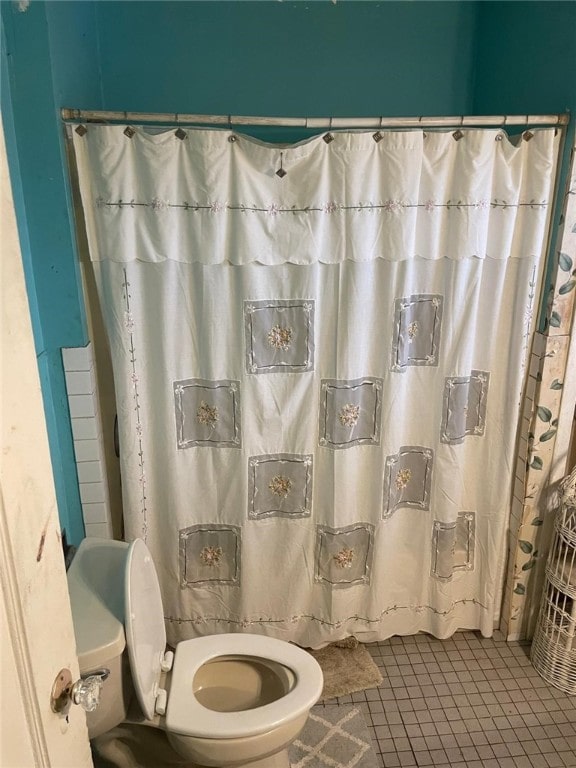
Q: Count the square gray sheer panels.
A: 10